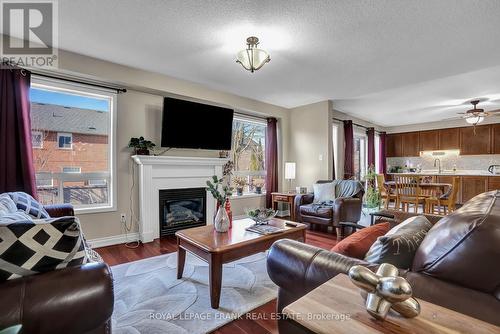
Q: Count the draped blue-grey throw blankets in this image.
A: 1